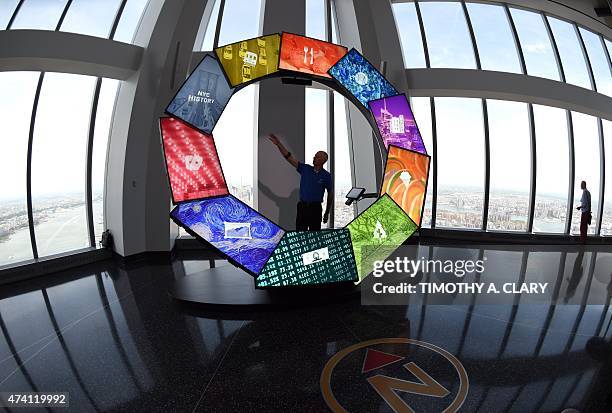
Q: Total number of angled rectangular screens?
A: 10